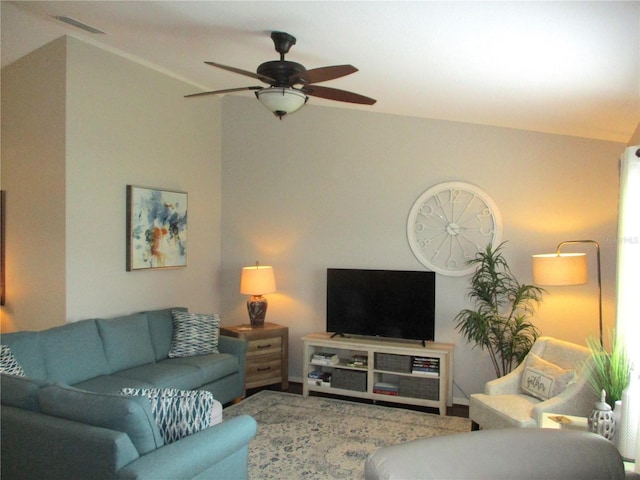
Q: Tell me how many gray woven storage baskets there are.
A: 3